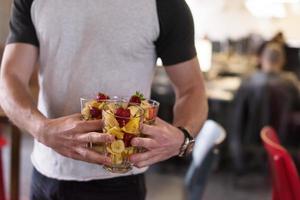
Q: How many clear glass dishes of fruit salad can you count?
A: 3